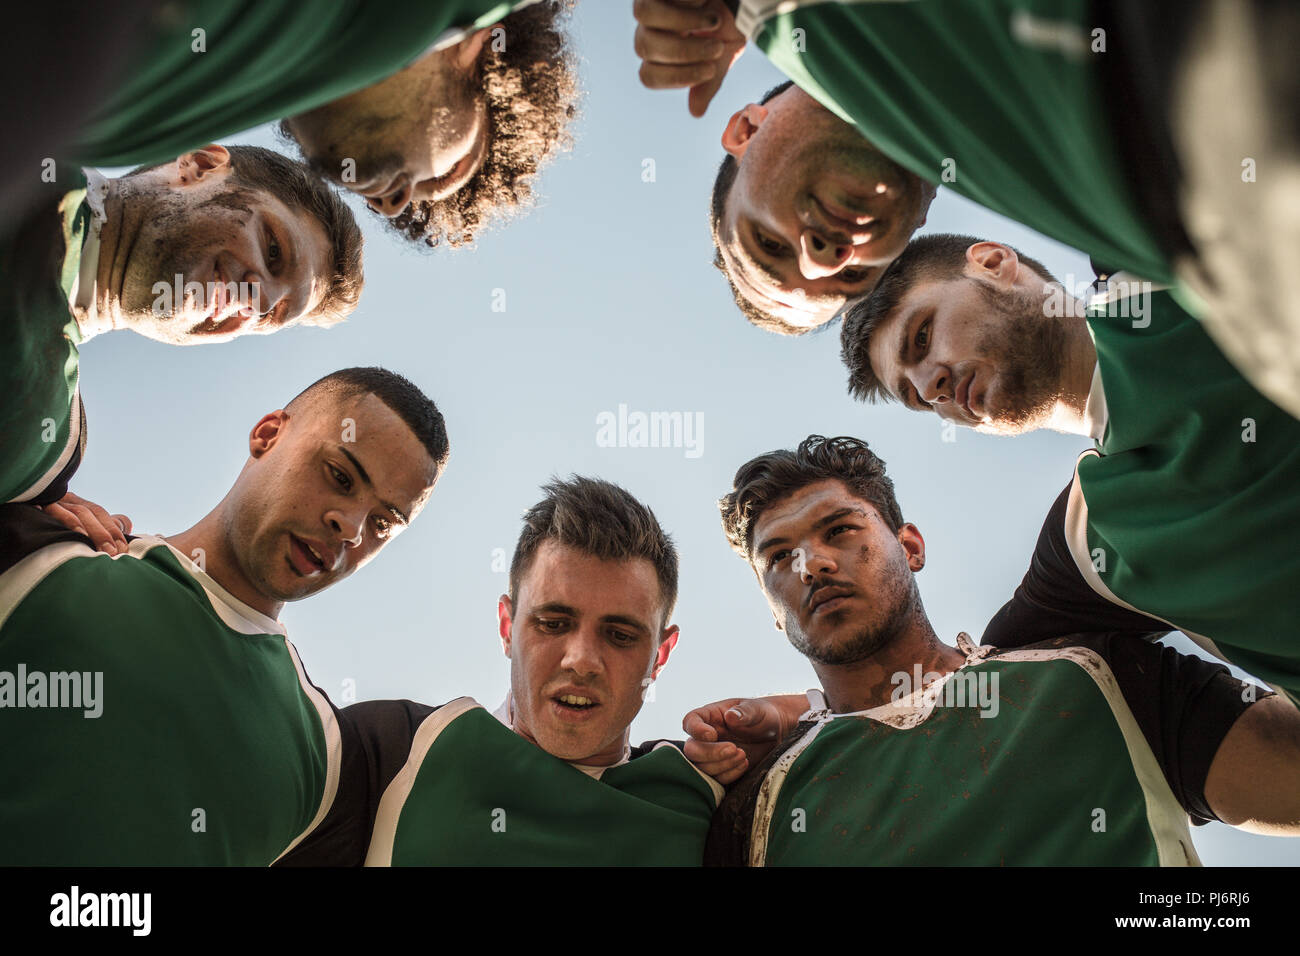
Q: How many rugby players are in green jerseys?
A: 7